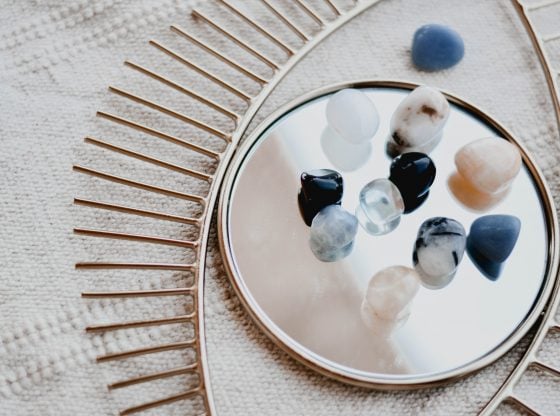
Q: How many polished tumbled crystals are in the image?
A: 11